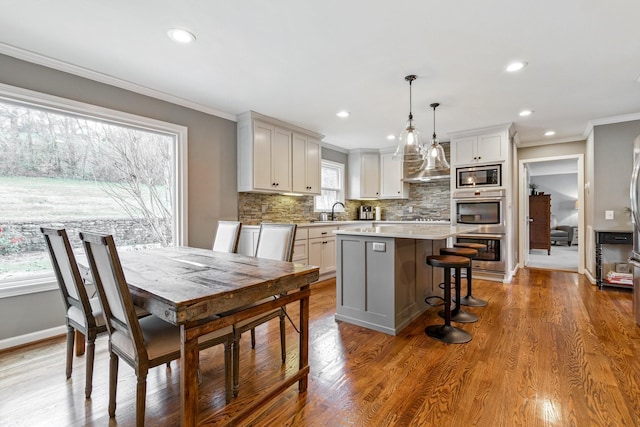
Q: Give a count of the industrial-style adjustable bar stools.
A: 3